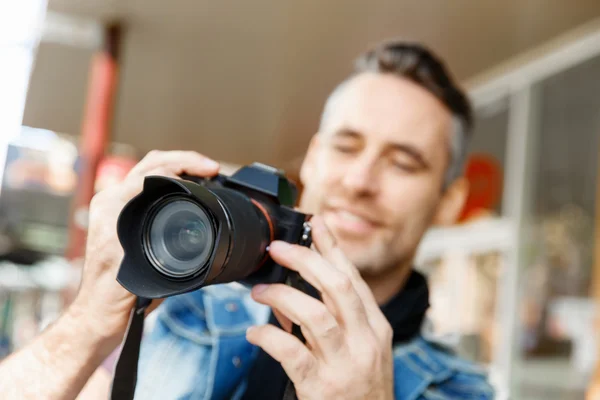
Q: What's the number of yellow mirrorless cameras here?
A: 0